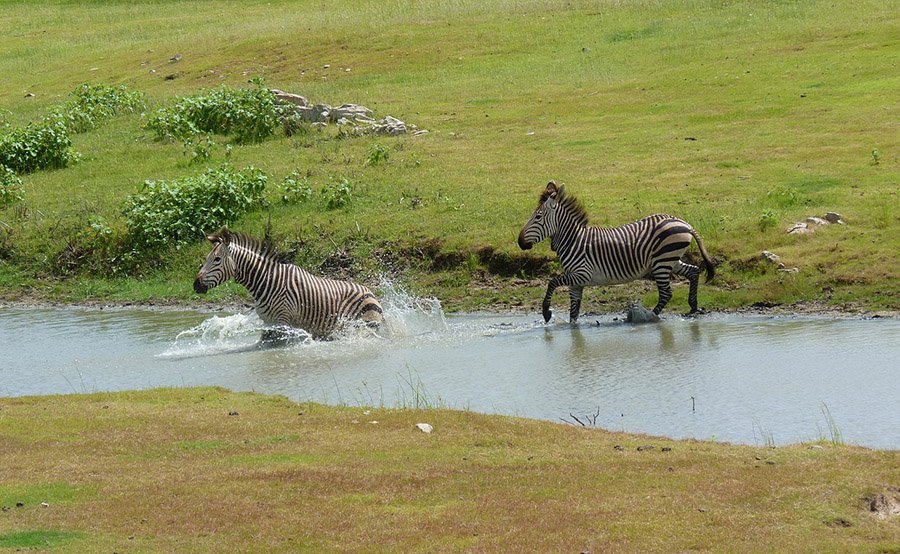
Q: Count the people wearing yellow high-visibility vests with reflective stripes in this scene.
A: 0